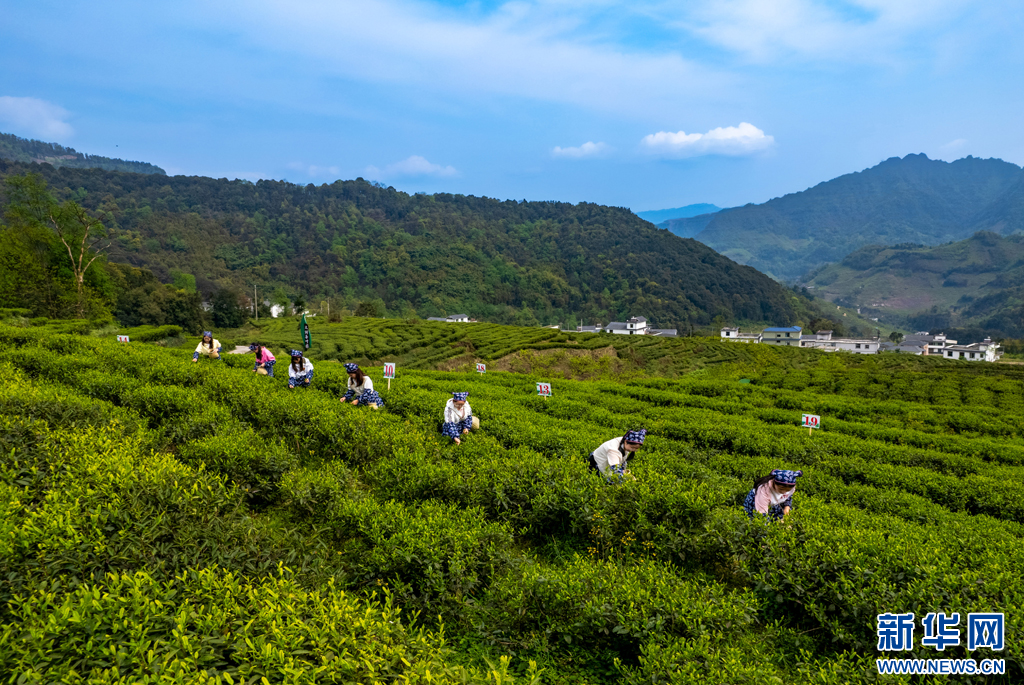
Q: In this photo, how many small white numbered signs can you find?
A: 5